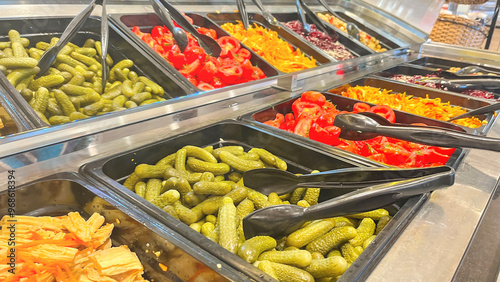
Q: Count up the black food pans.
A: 12